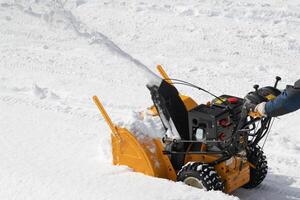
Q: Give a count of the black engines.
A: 1